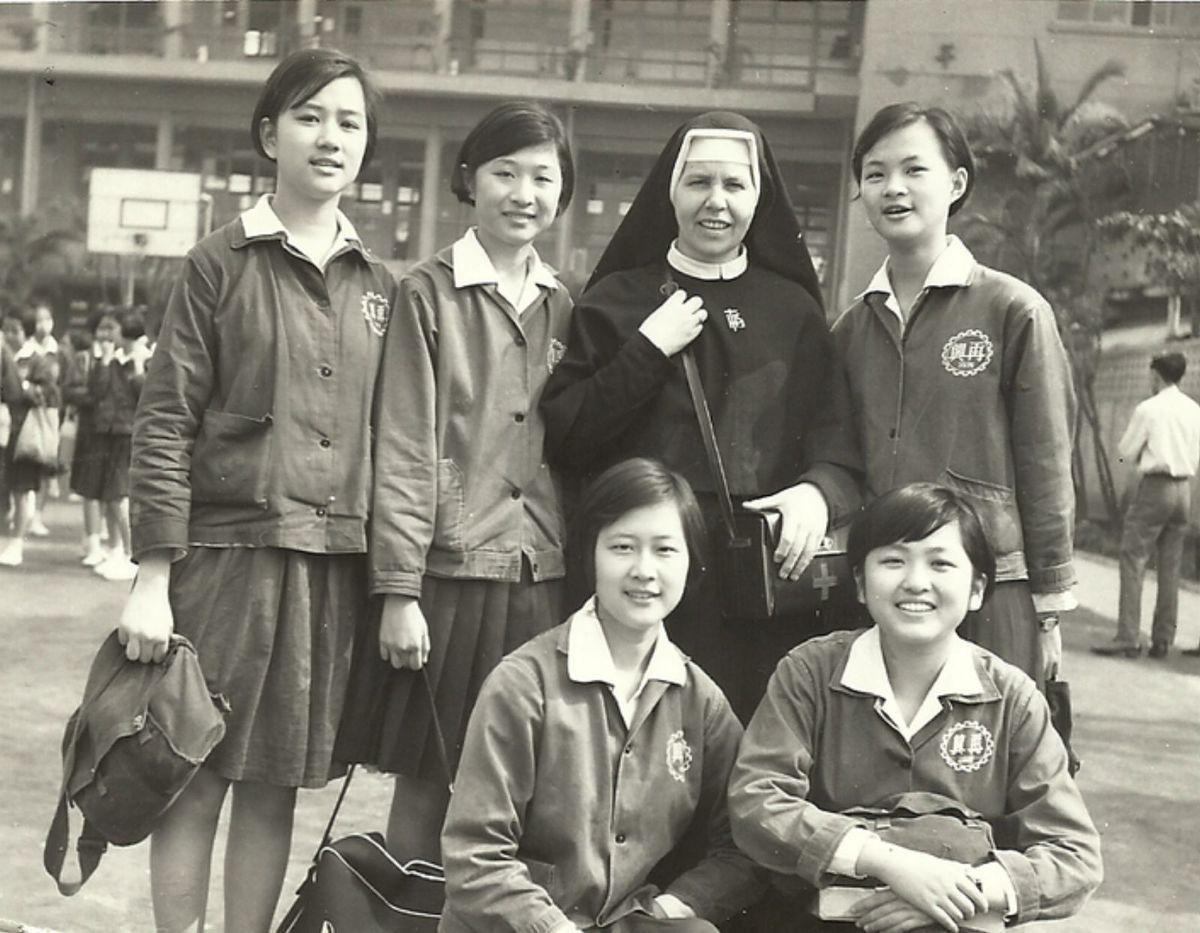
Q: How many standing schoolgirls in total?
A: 3